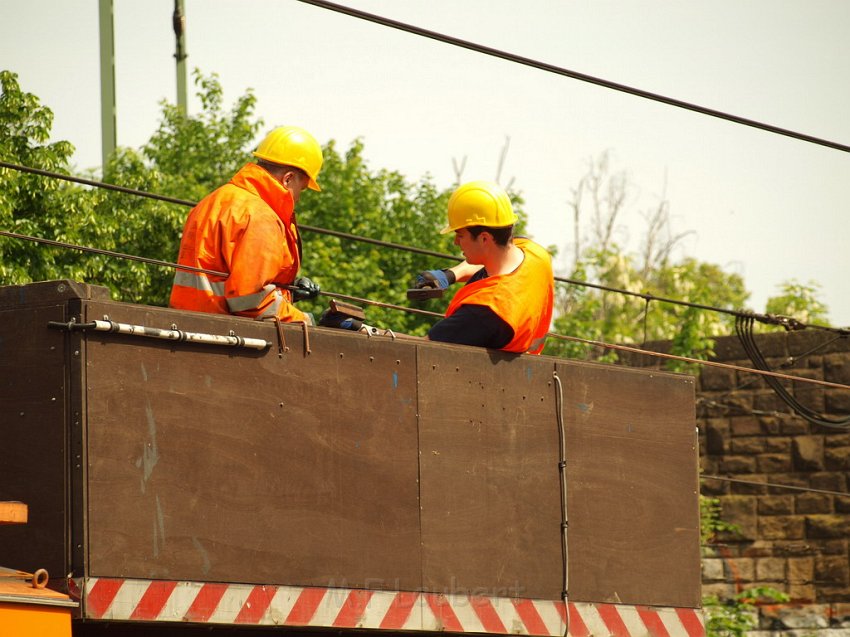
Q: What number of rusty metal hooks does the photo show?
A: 2